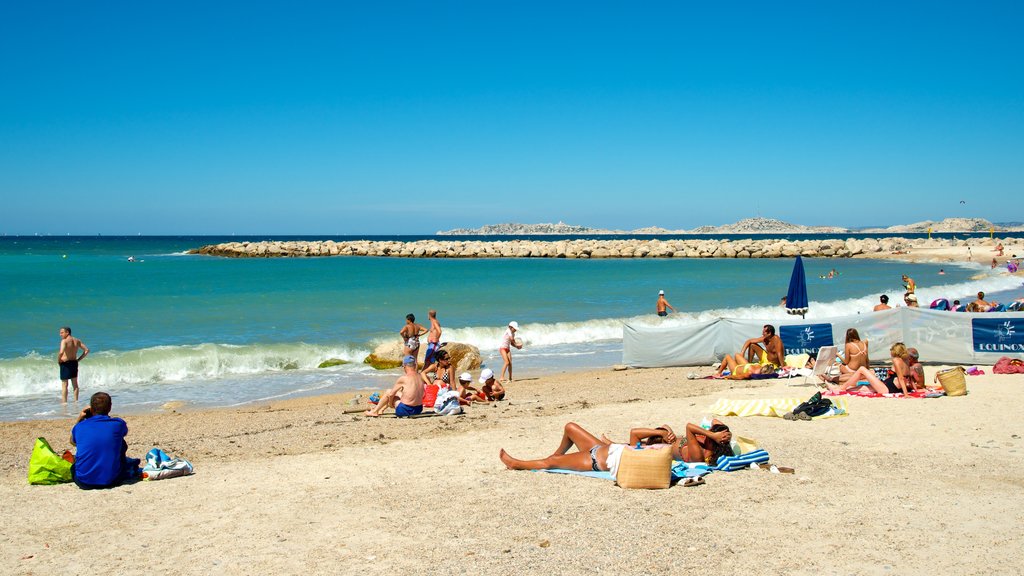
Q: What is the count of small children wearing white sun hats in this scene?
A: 3